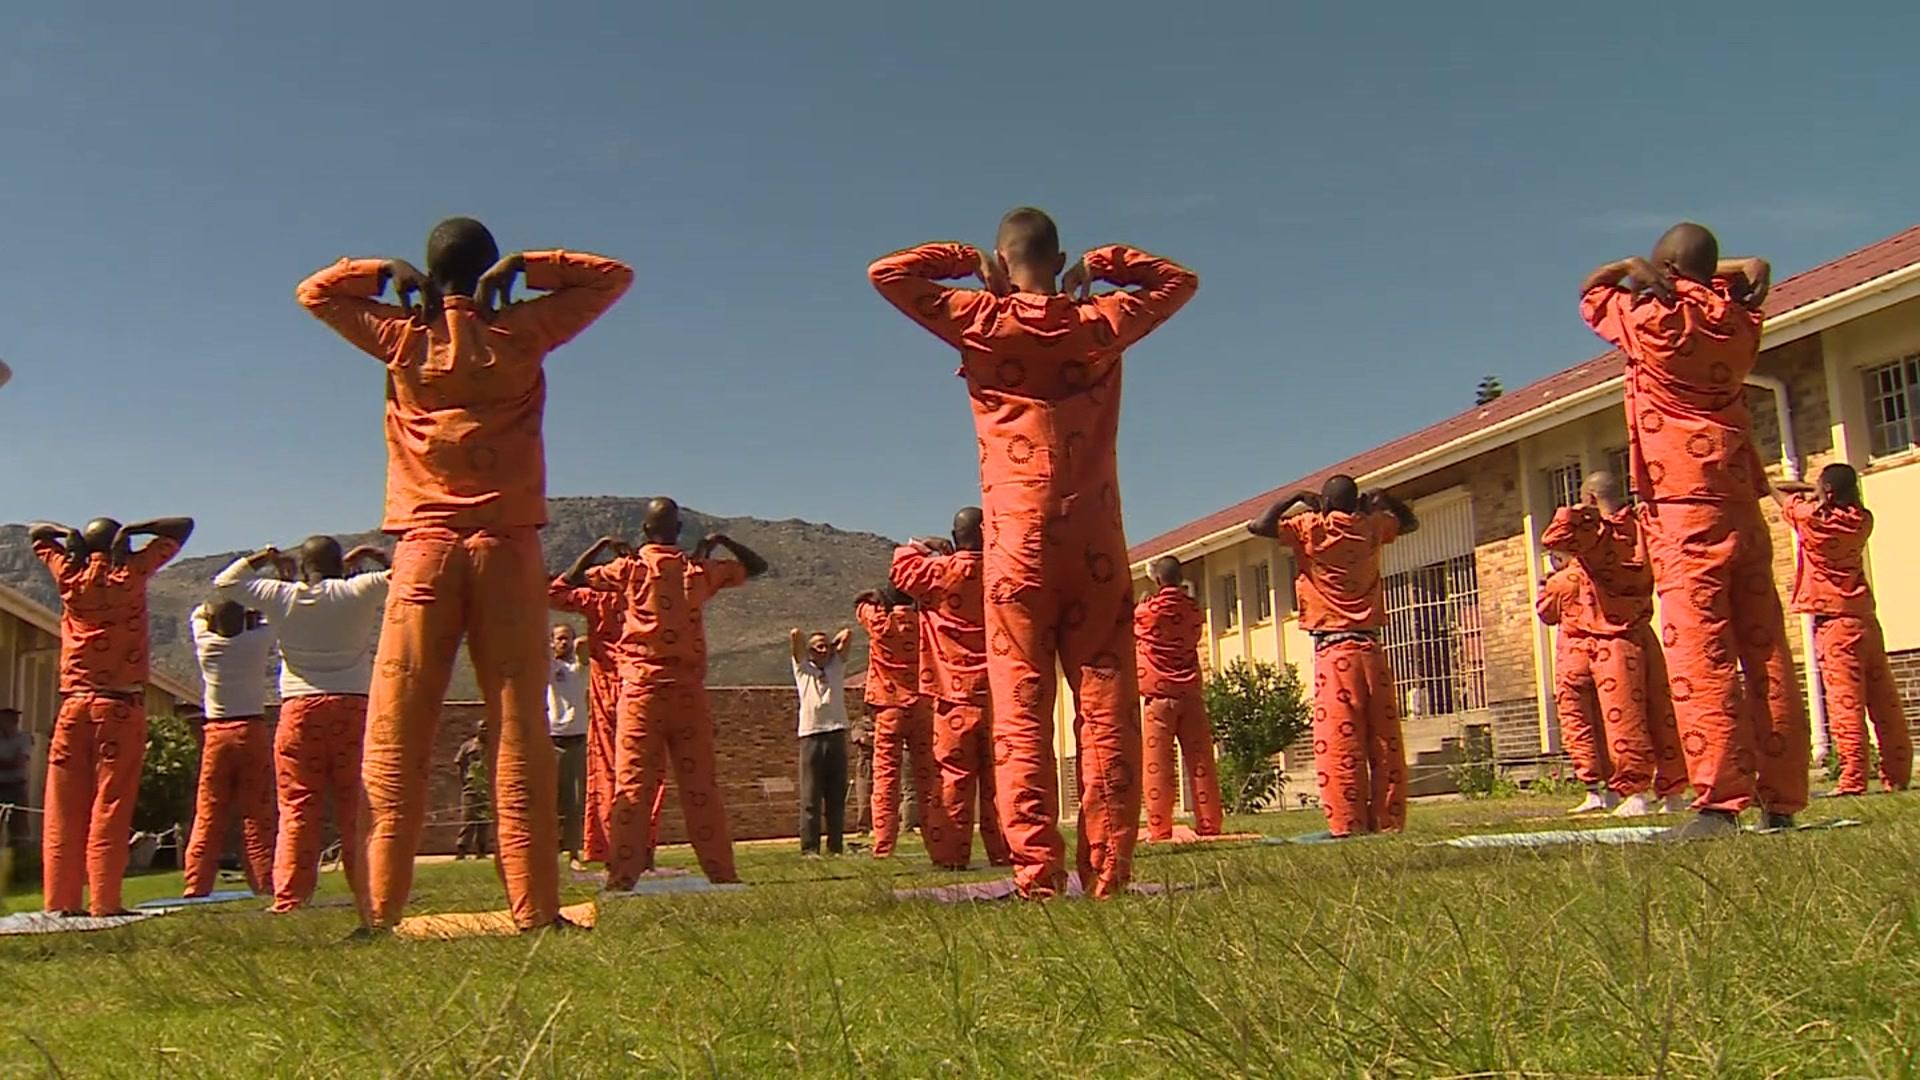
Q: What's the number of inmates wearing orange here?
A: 15